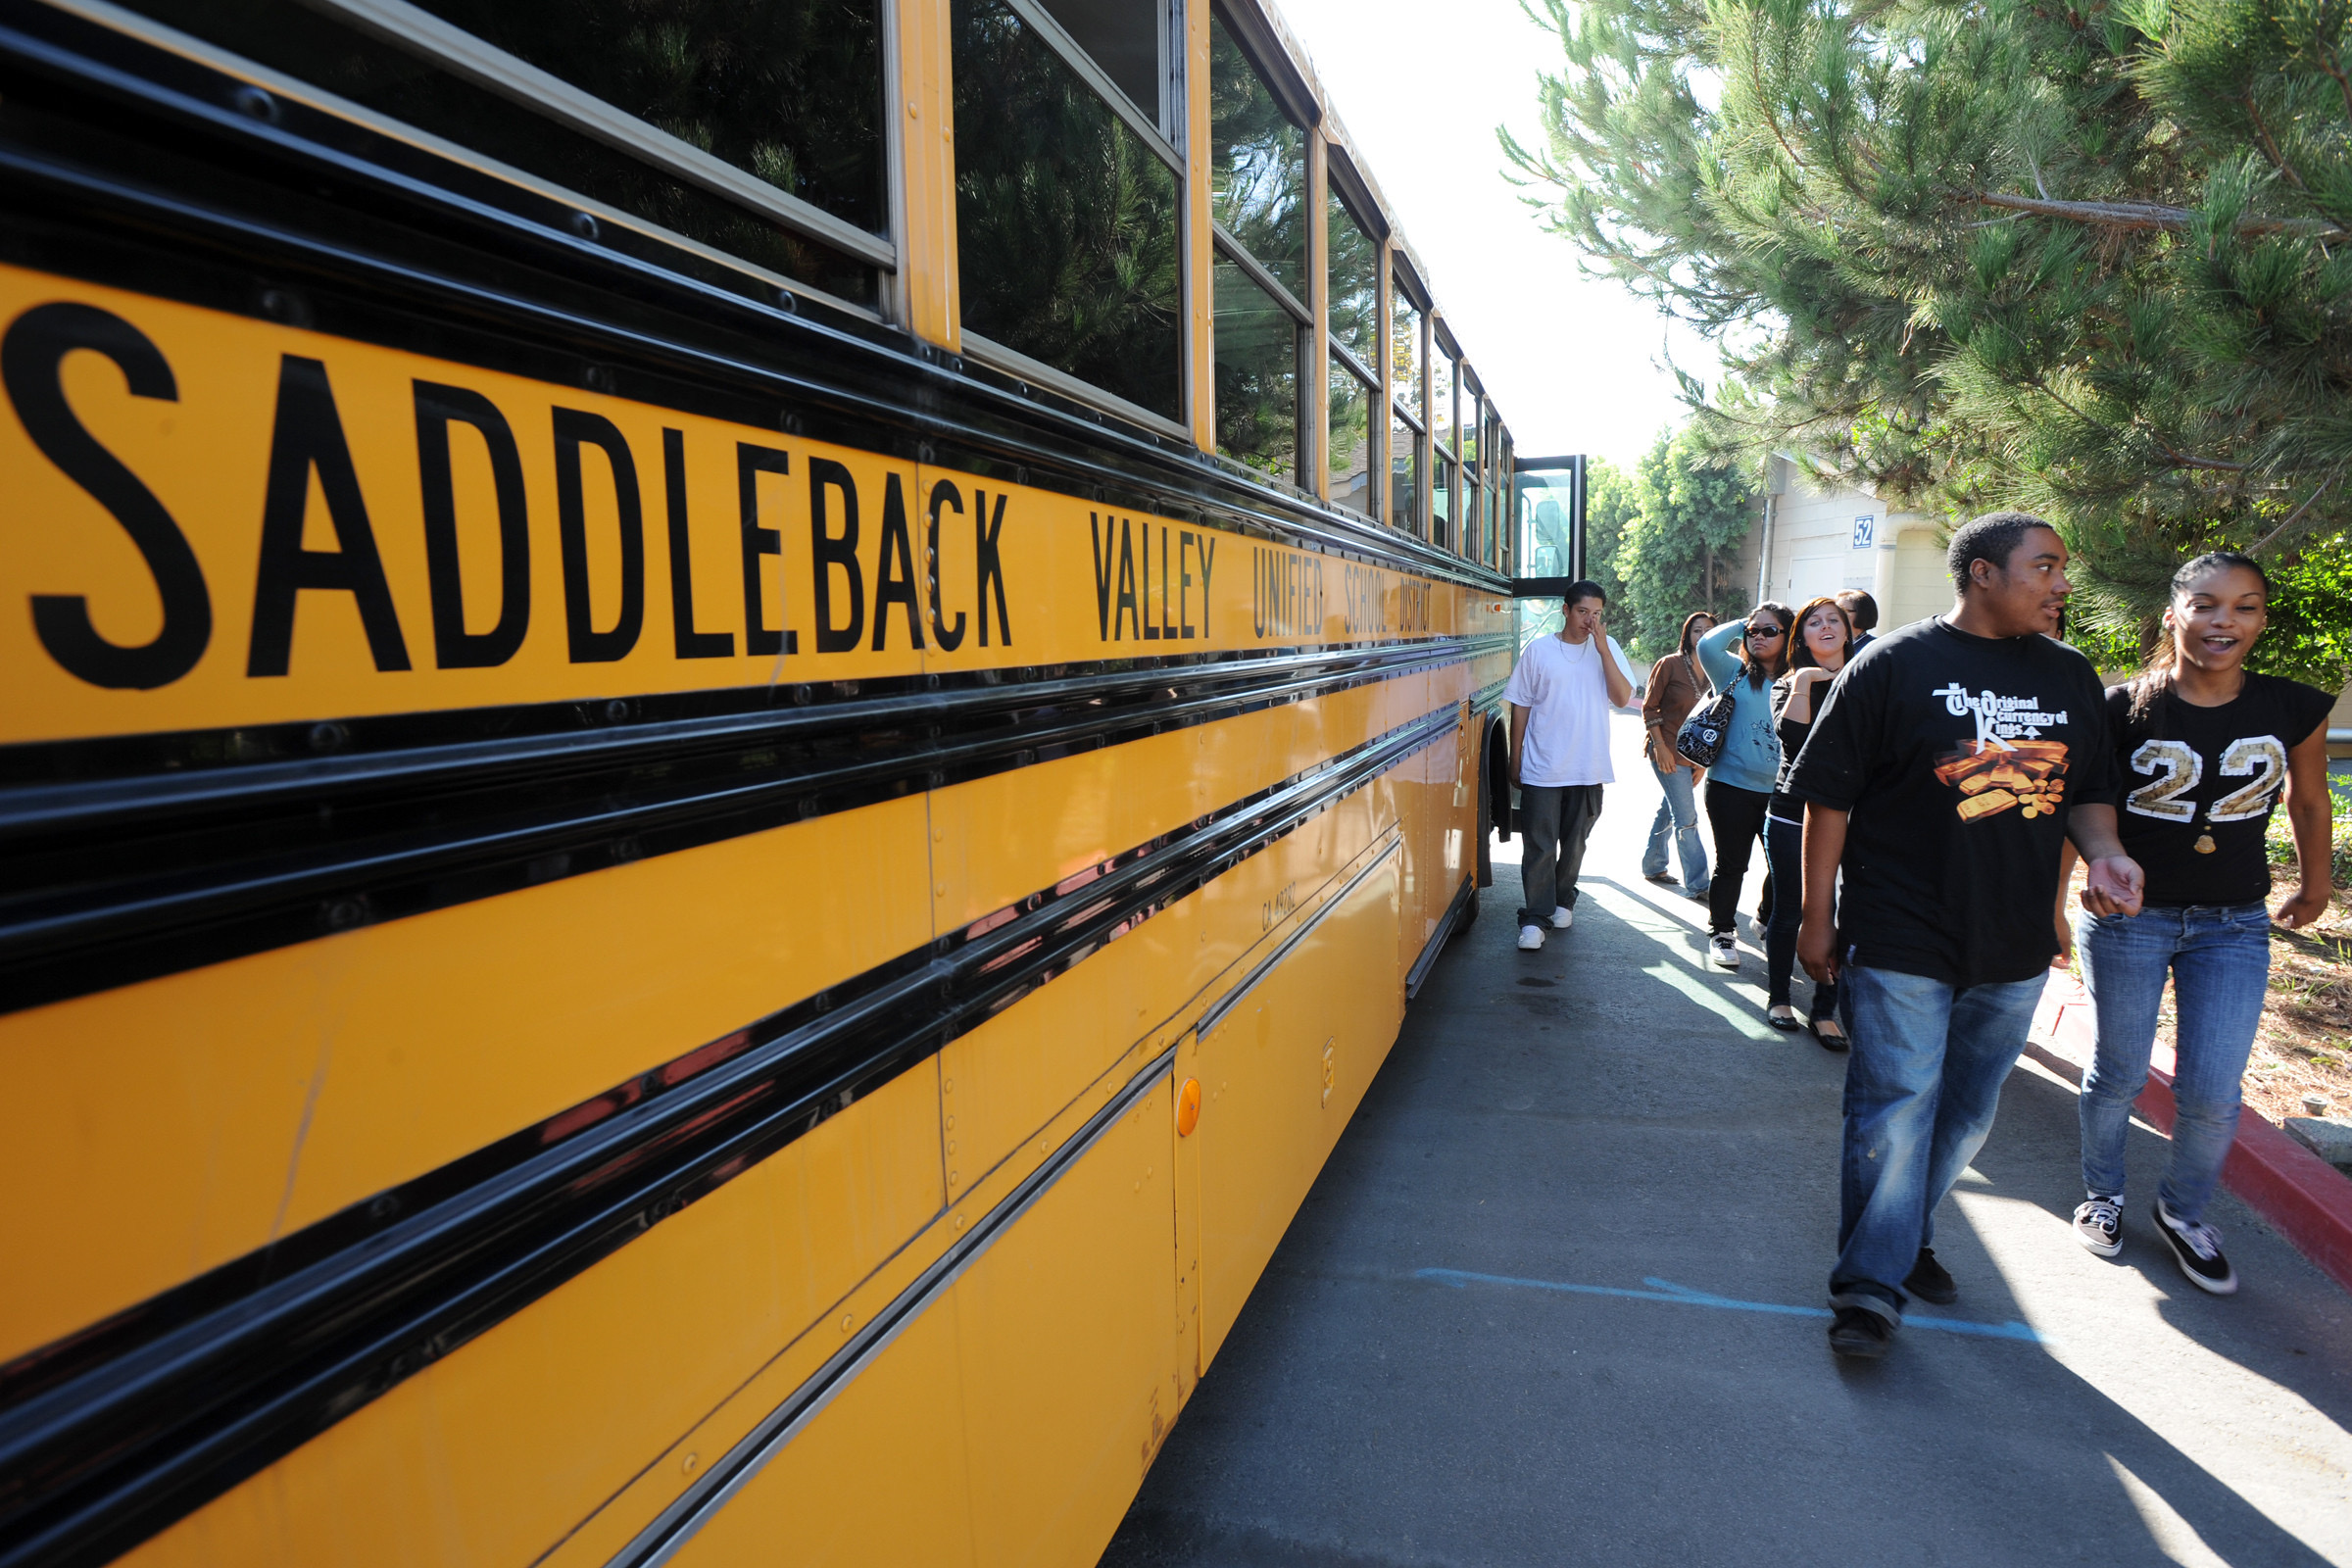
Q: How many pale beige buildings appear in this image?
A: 1